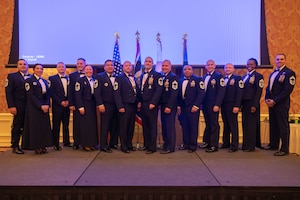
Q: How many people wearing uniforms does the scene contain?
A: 14